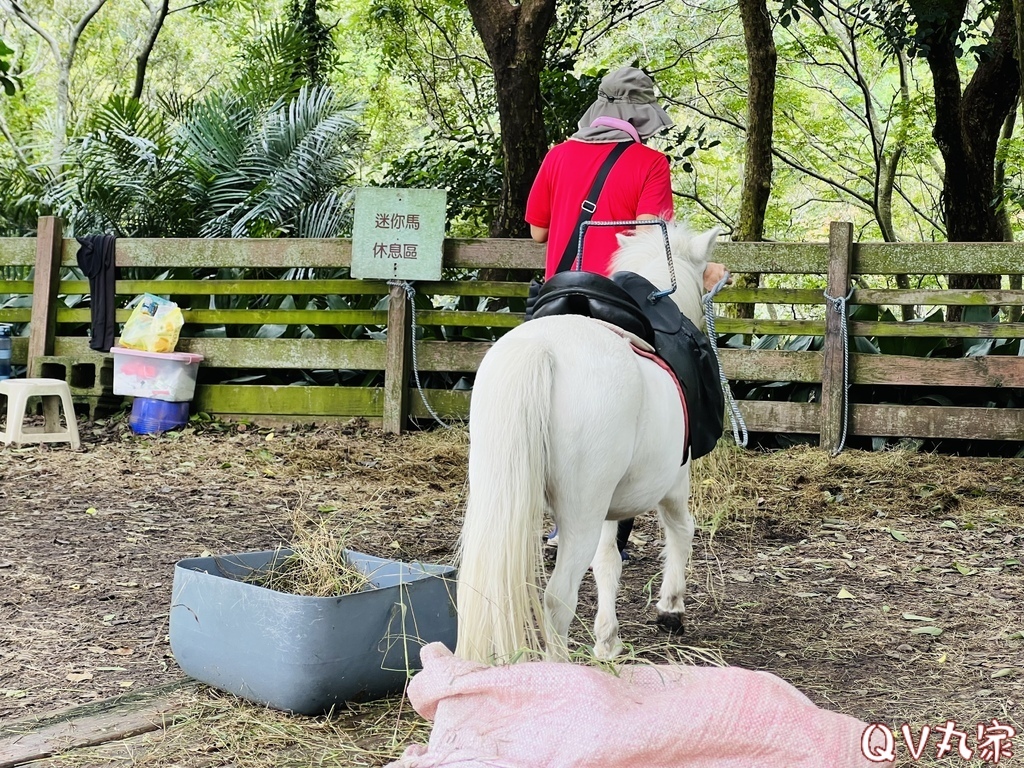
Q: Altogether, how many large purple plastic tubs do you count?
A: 0